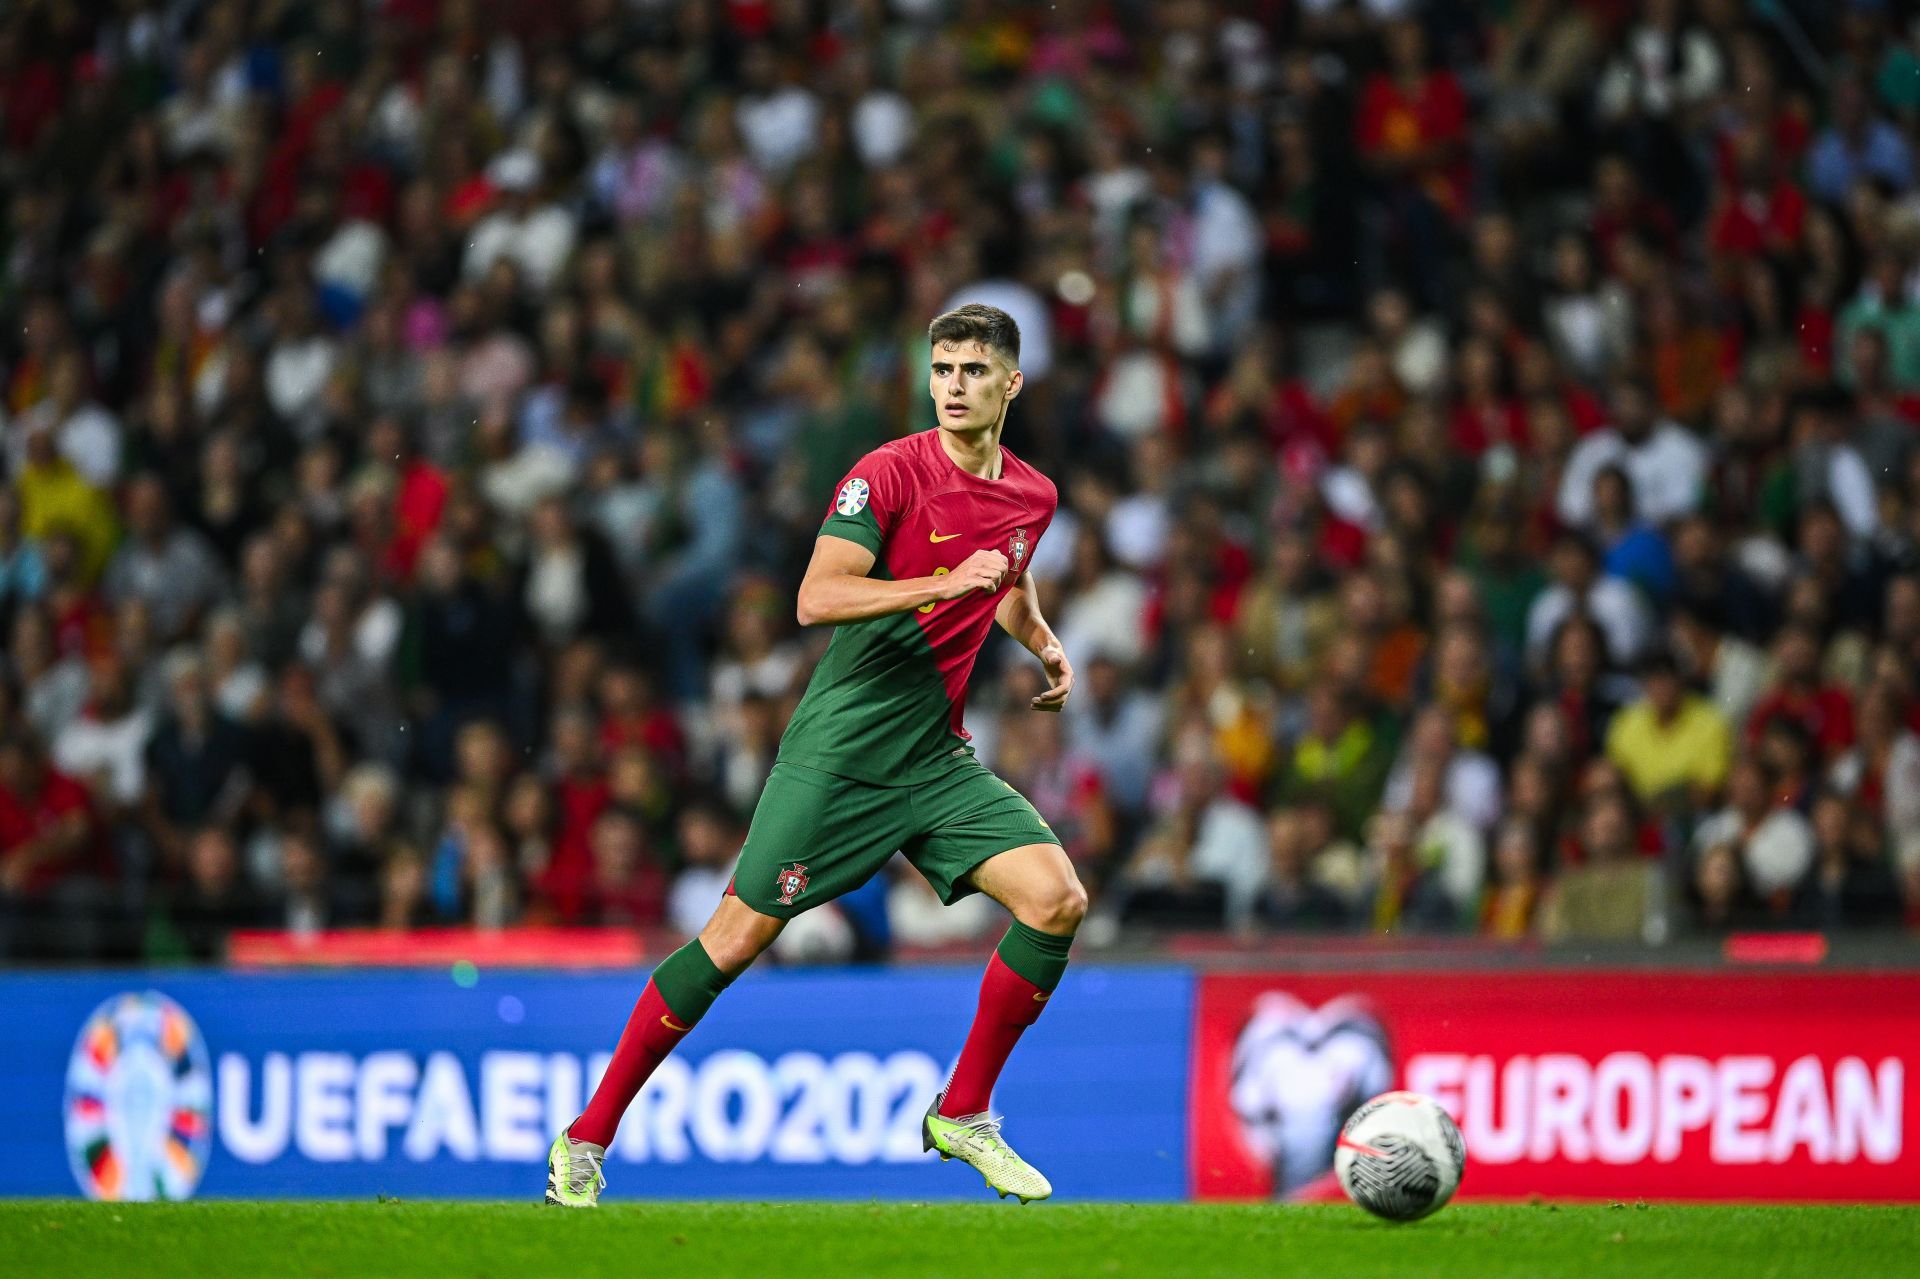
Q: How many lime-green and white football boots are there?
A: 2